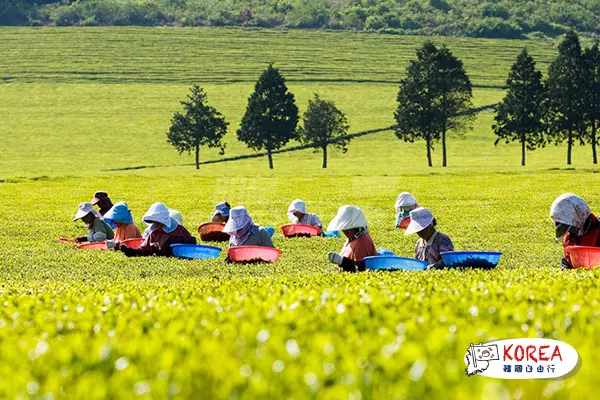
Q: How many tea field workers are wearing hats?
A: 12